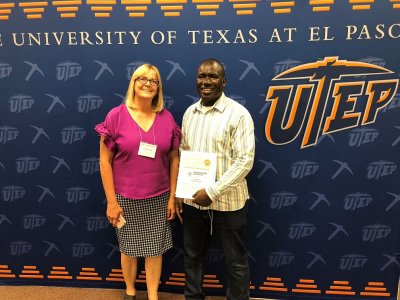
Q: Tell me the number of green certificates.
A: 0